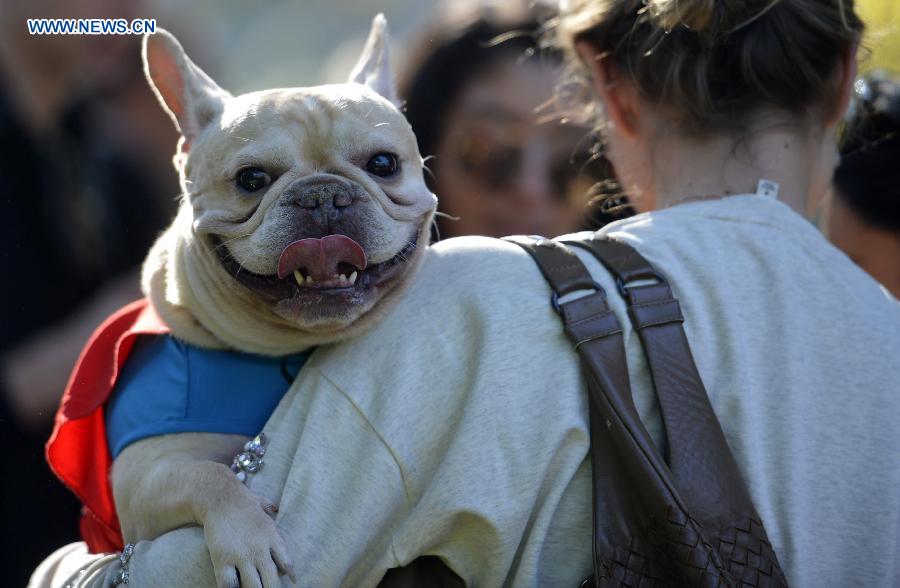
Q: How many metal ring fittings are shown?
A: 2